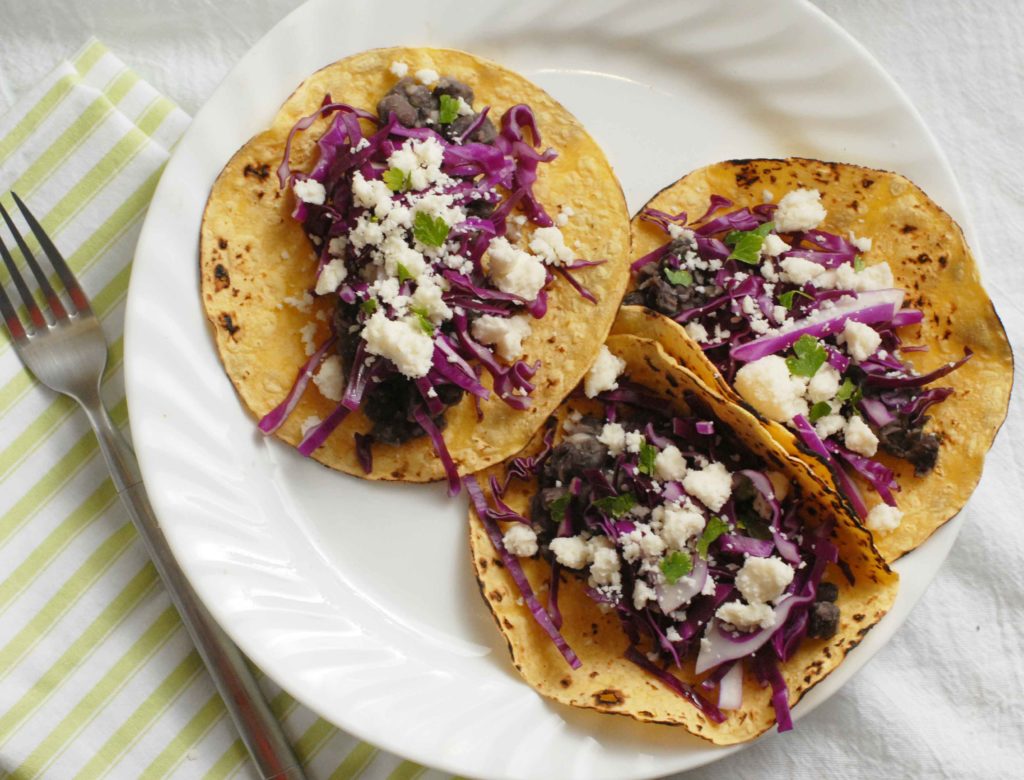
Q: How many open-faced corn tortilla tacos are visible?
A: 3